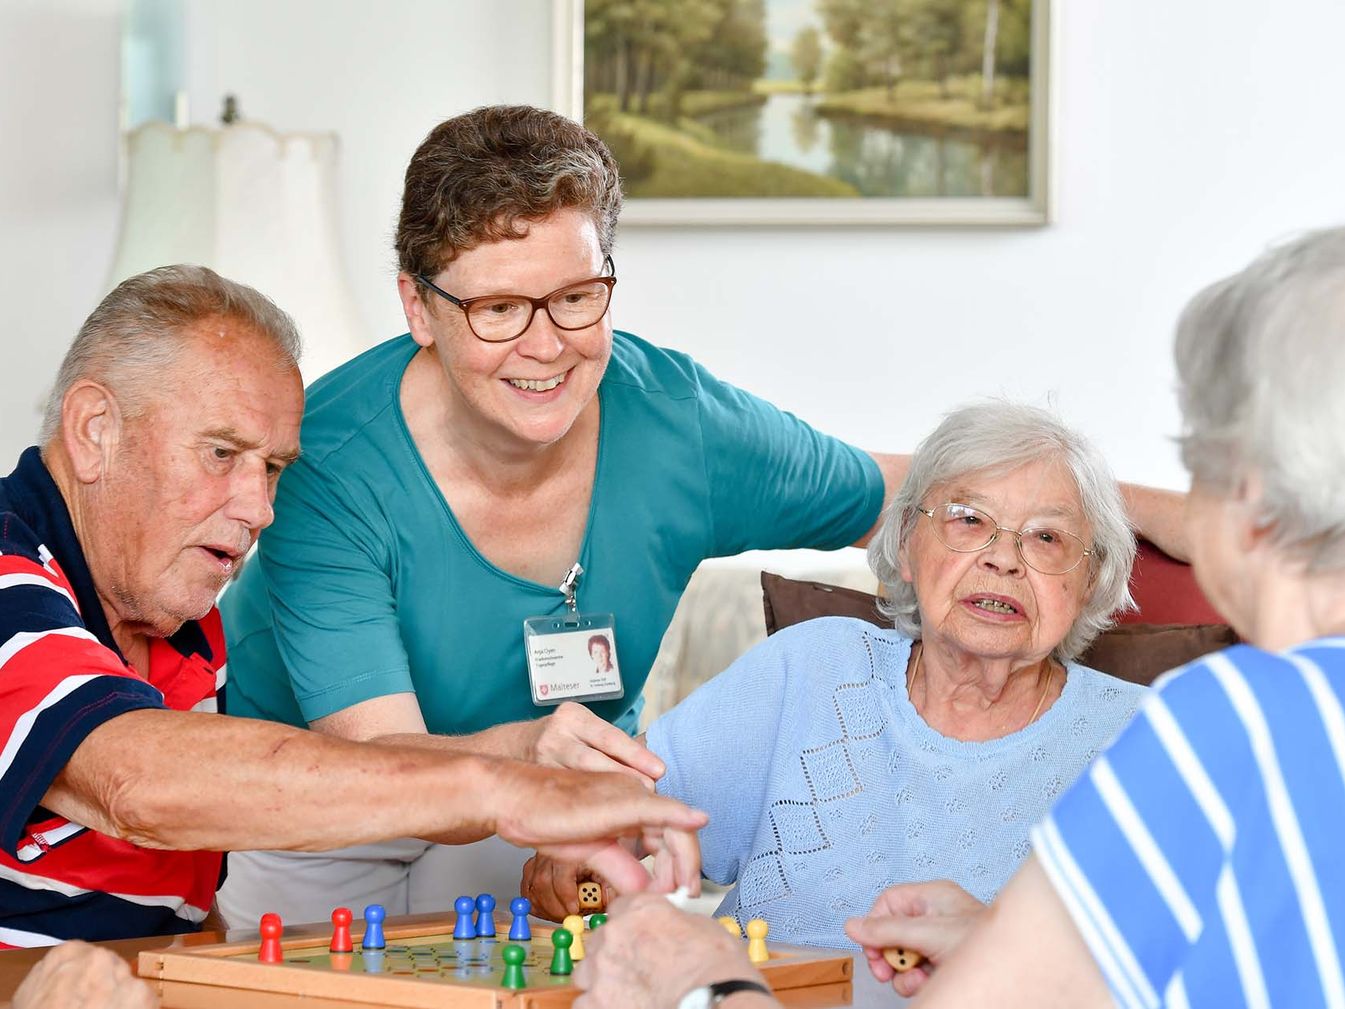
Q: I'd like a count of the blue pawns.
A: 4